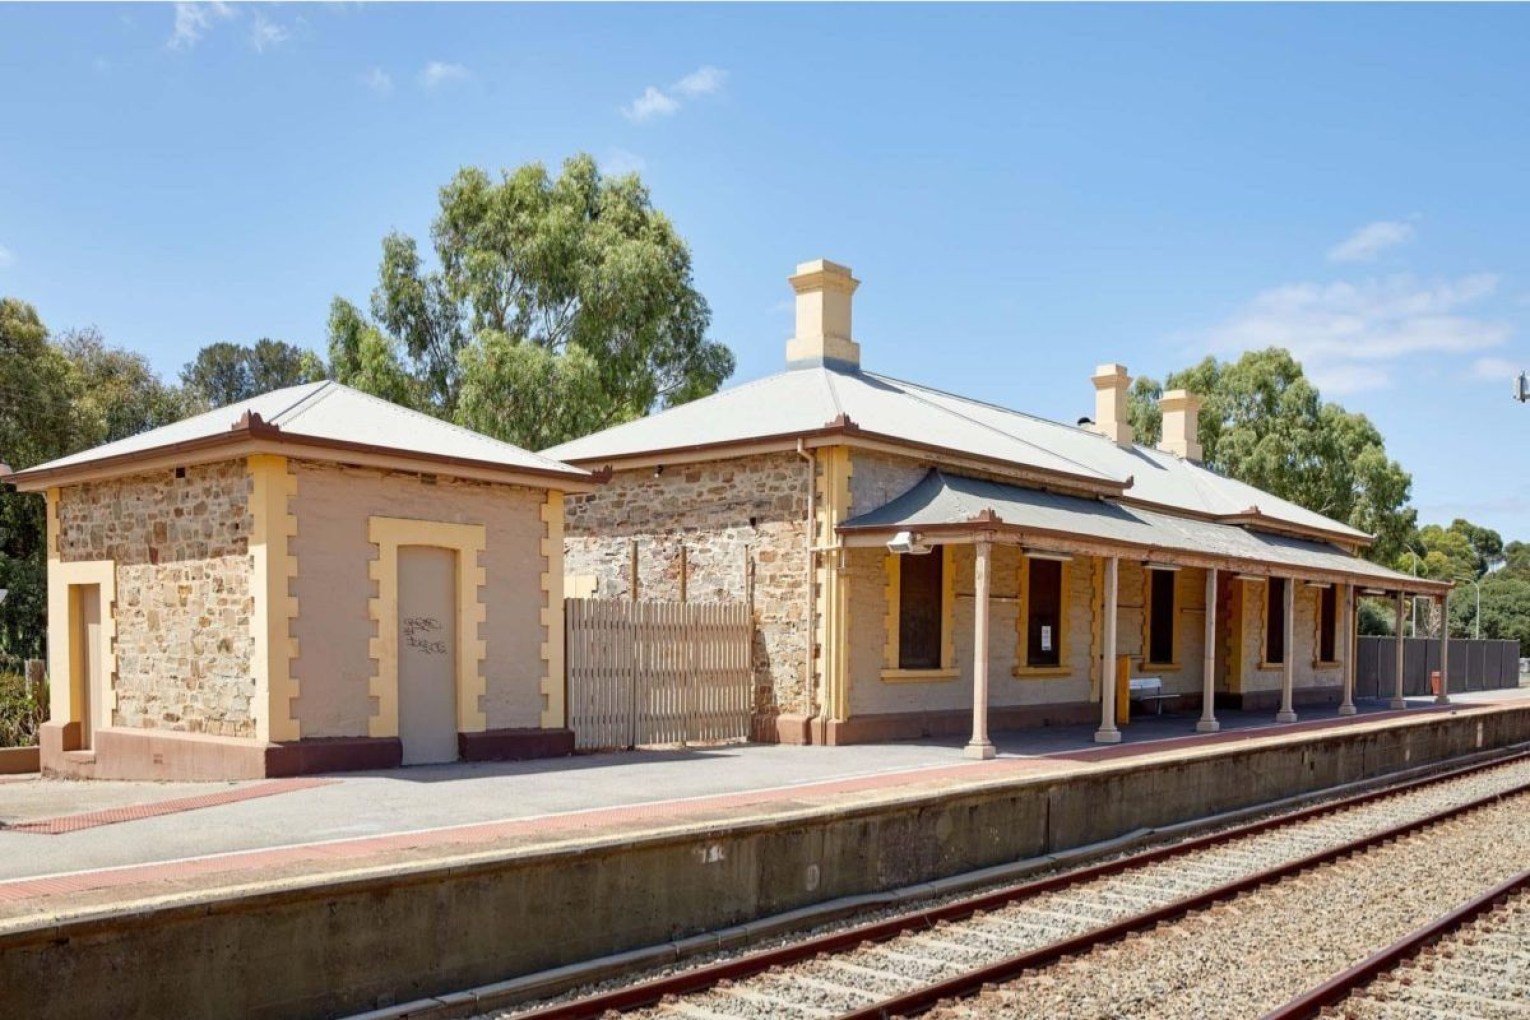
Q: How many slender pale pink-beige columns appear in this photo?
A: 7